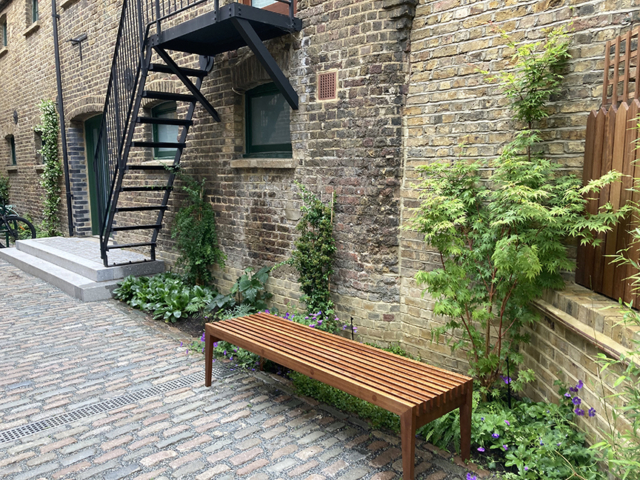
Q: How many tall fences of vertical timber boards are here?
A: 1